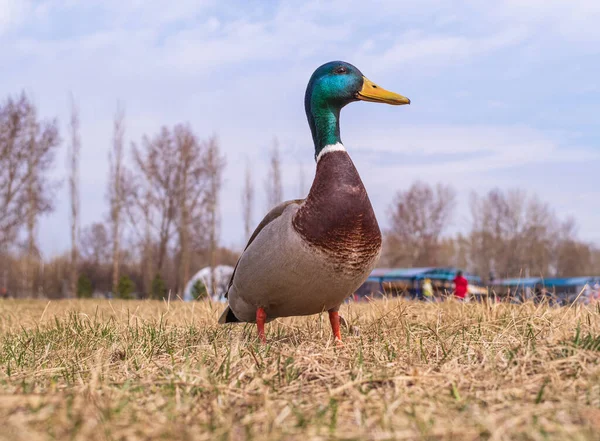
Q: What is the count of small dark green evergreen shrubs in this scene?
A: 4